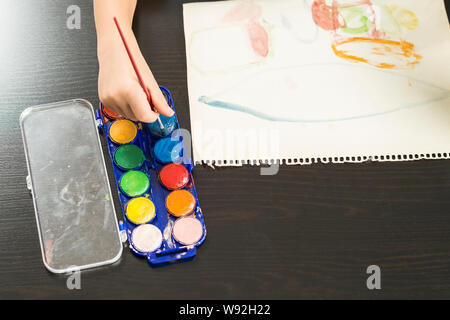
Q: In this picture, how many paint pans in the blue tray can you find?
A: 12